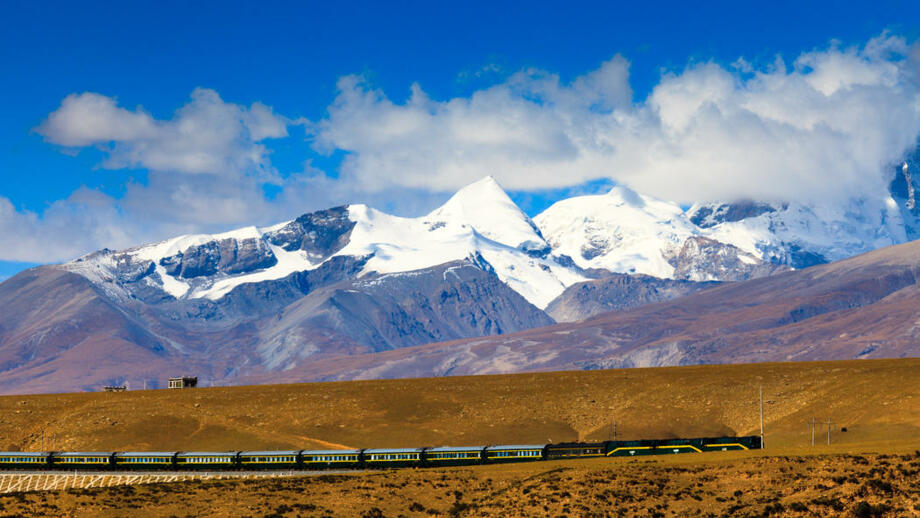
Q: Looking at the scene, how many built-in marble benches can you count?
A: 0